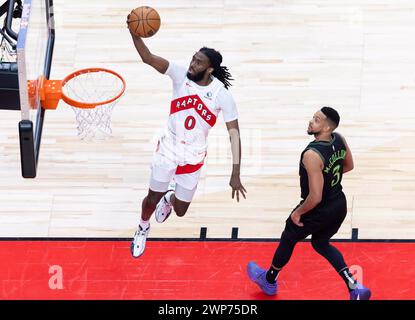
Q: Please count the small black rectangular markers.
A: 3